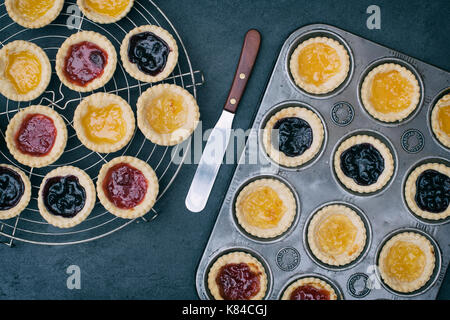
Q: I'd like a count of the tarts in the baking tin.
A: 11